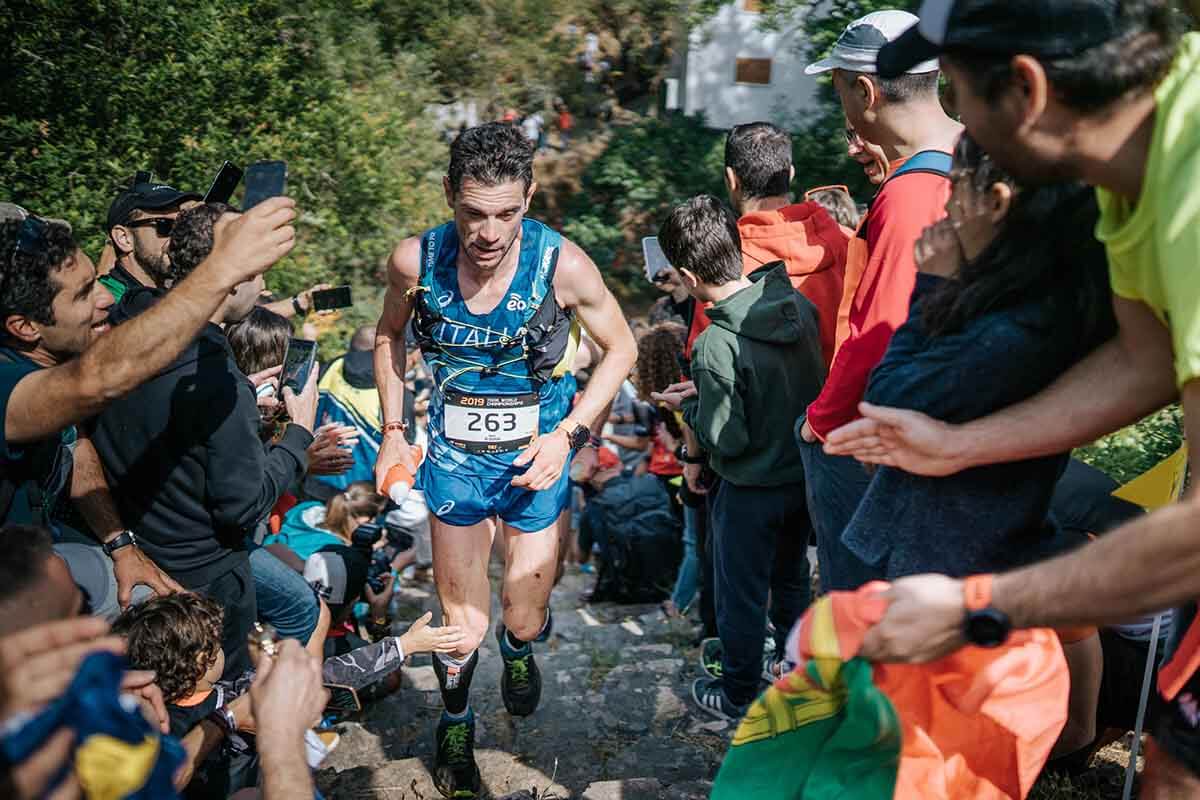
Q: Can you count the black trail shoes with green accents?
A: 2